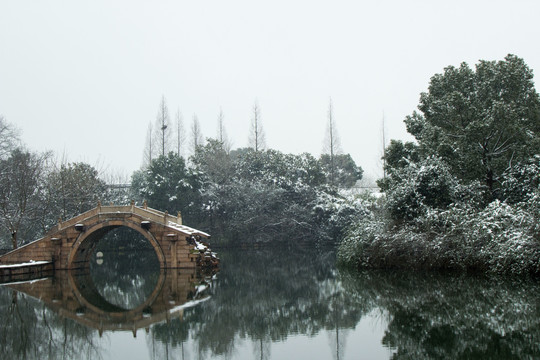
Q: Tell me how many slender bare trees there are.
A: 8